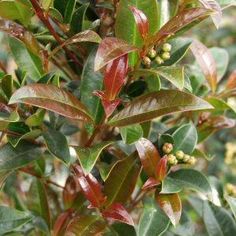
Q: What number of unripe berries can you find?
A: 10